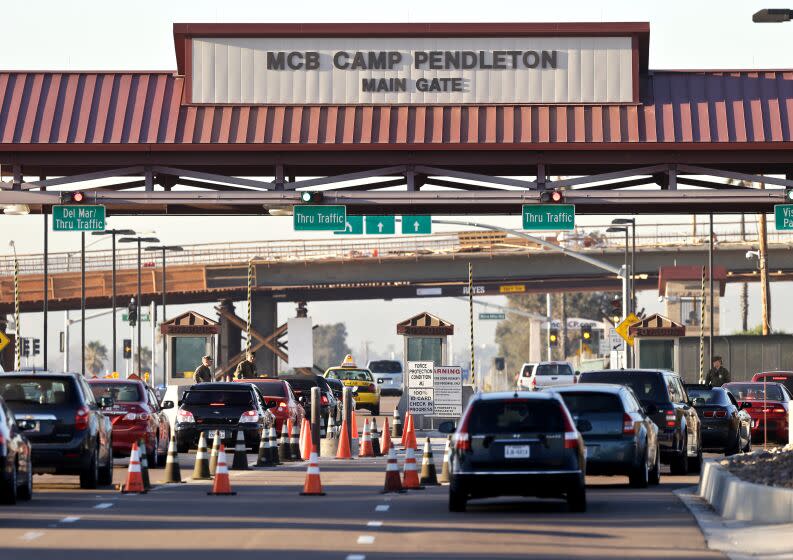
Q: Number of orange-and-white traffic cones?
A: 6